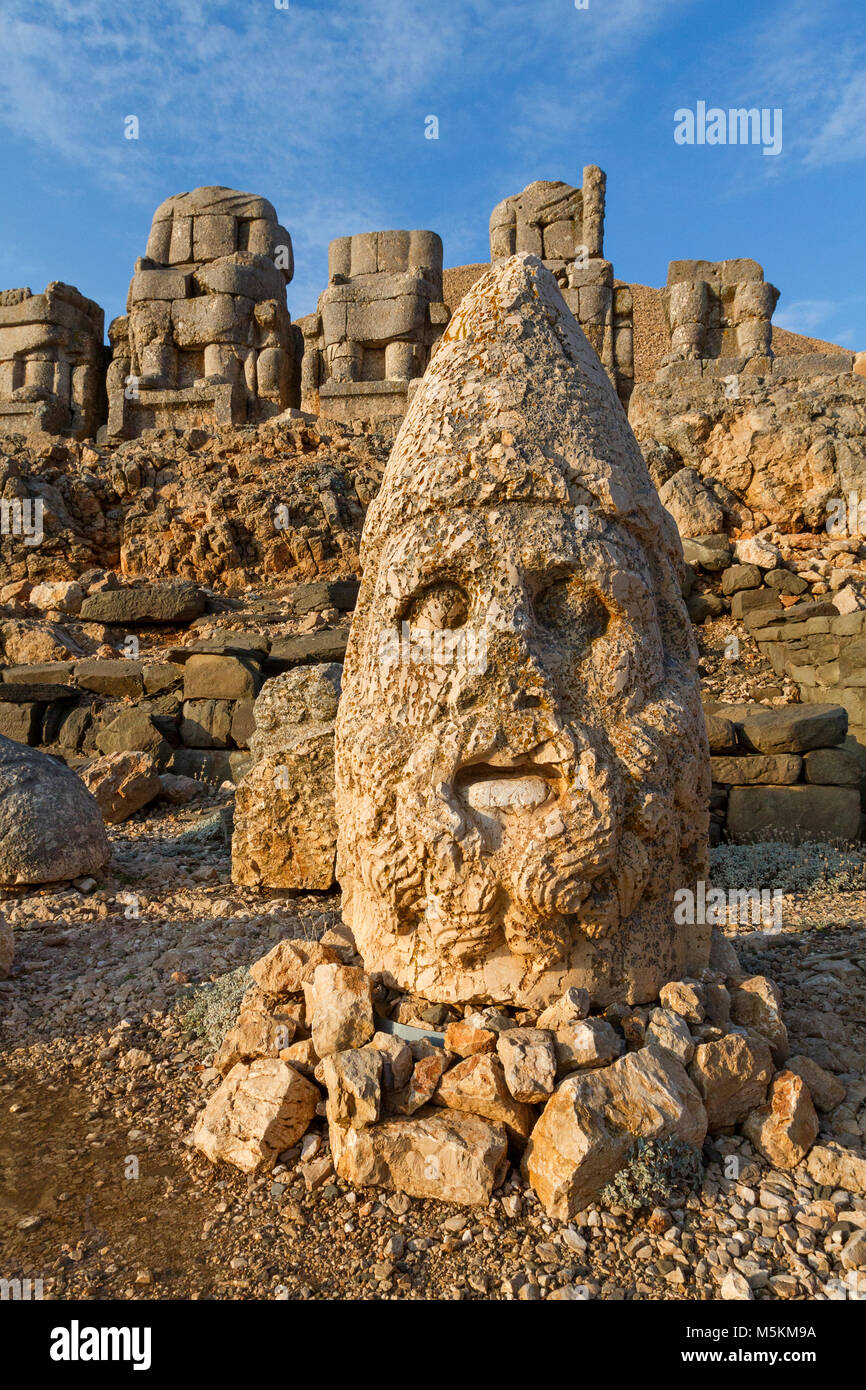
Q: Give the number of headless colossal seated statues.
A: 5